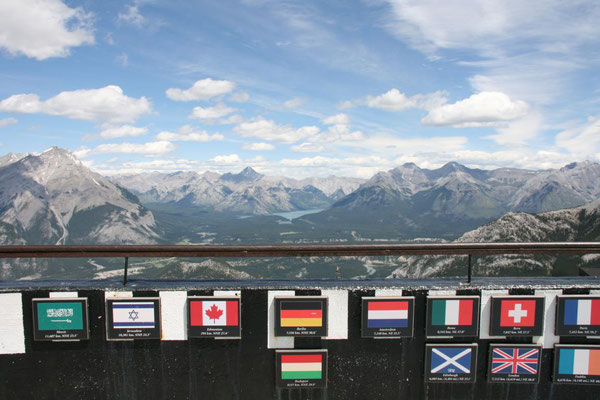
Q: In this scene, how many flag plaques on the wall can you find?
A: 12